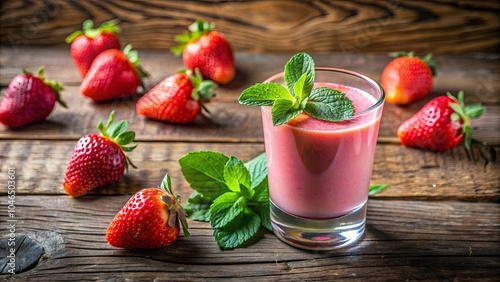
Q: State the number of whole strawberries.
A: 9